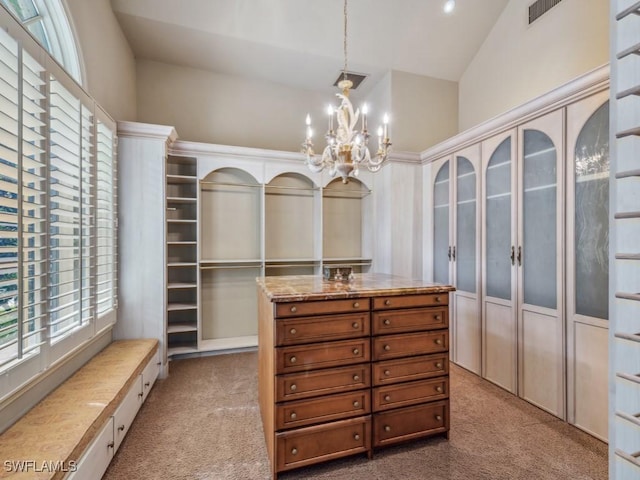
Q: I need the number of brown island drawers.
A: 12